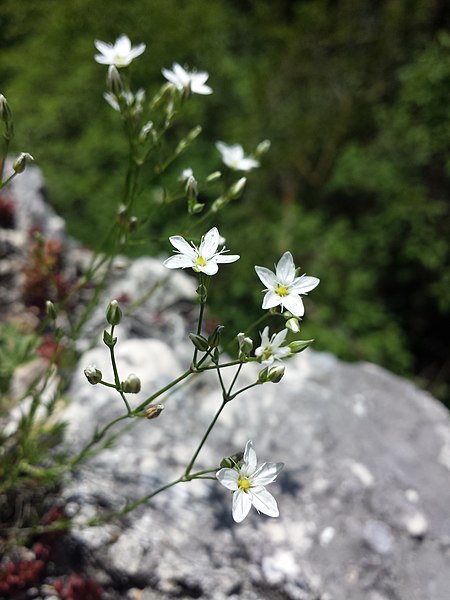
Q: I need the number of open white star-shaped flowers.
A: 7